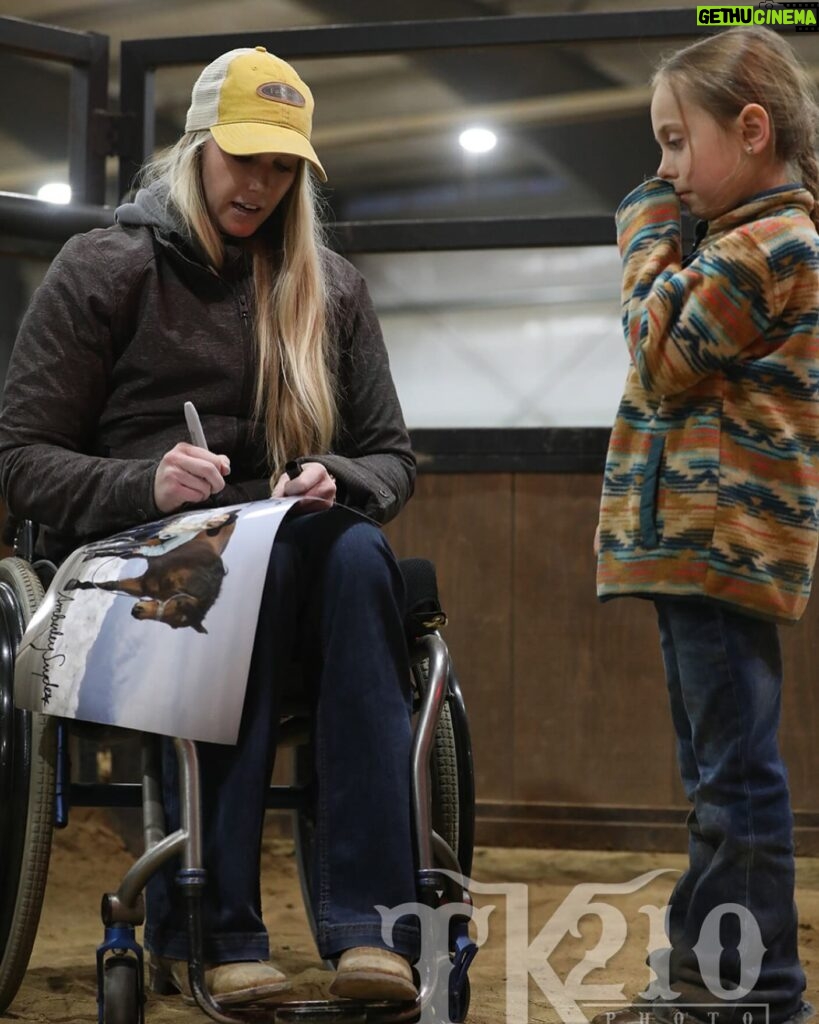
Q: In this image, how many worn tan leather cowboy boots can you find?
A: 2